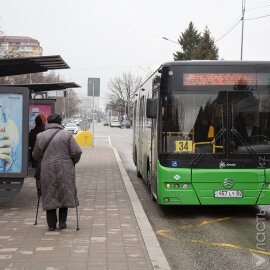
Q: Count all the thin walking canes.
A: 2